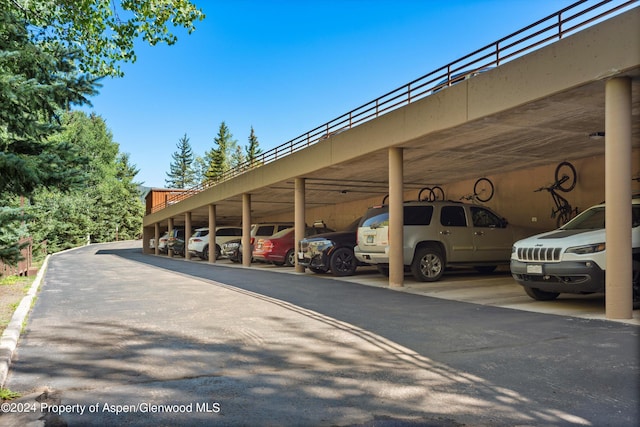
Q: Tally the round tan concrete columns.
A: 8